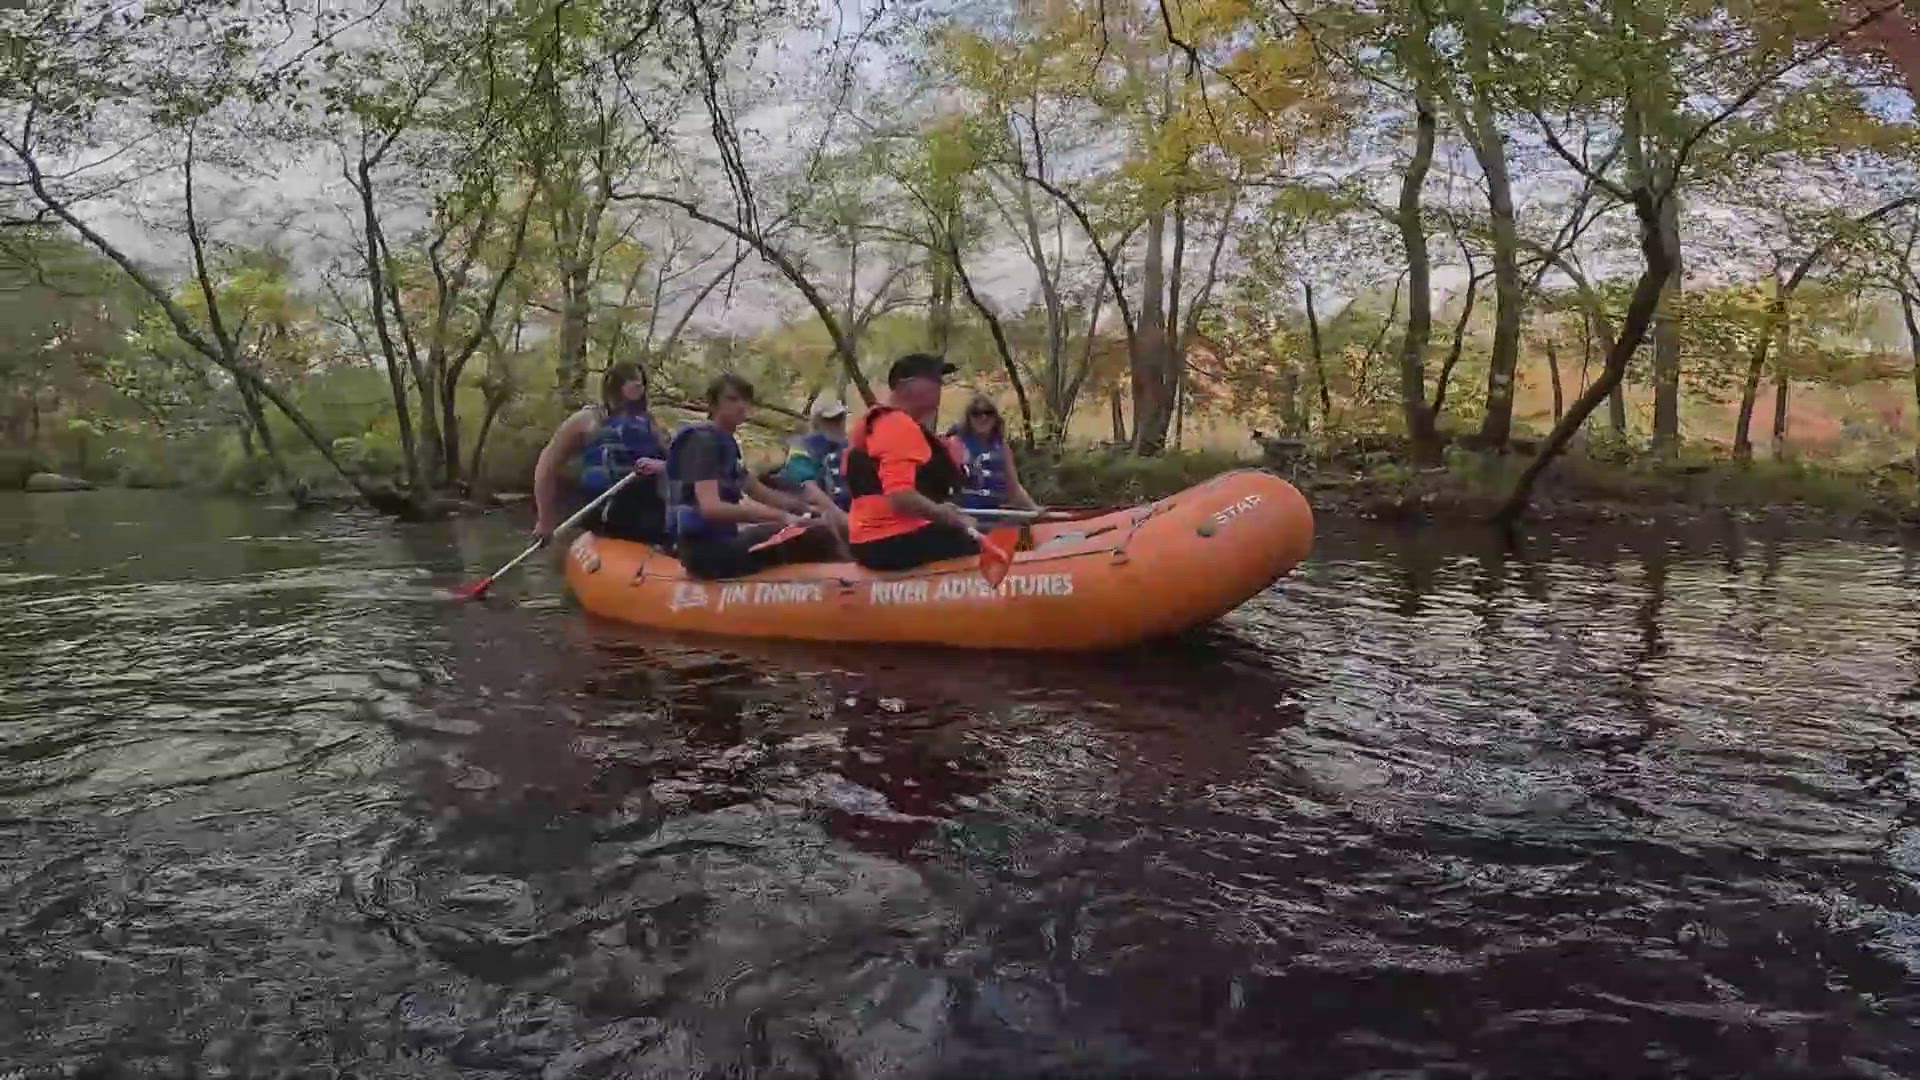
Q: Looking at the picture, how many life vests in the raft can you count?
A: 5